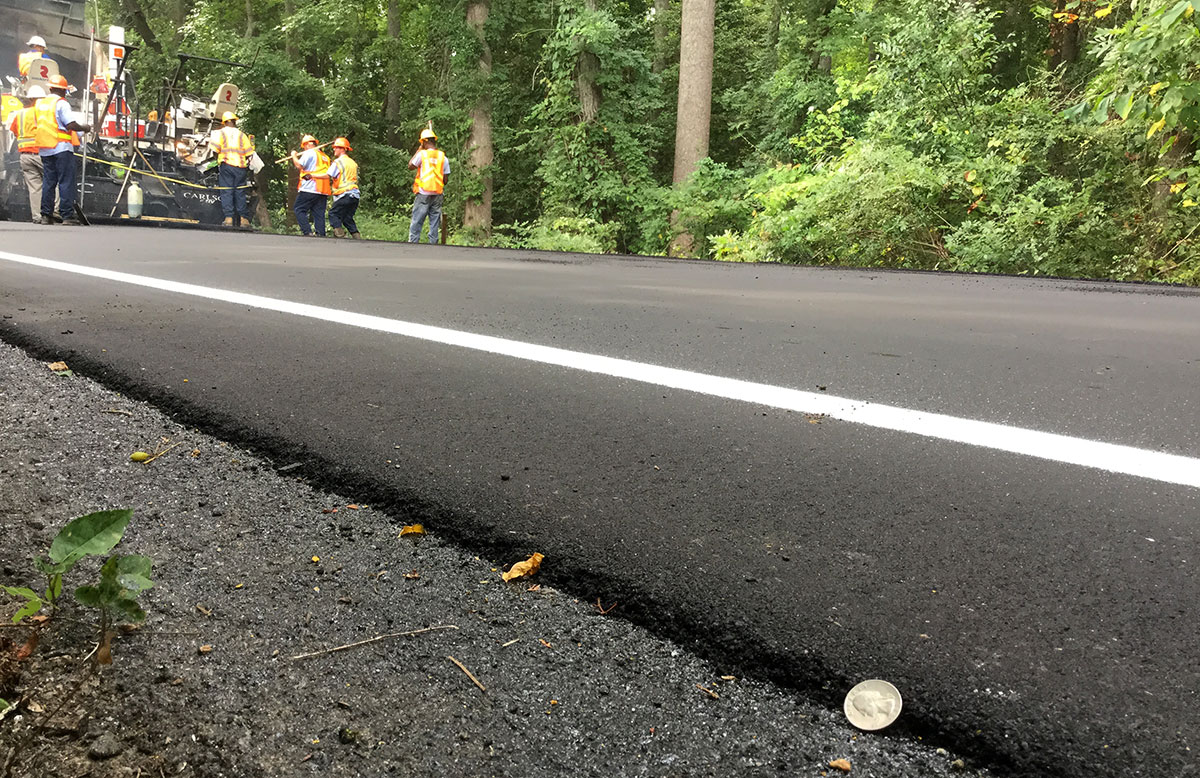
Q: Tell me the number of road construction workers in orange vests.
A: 7